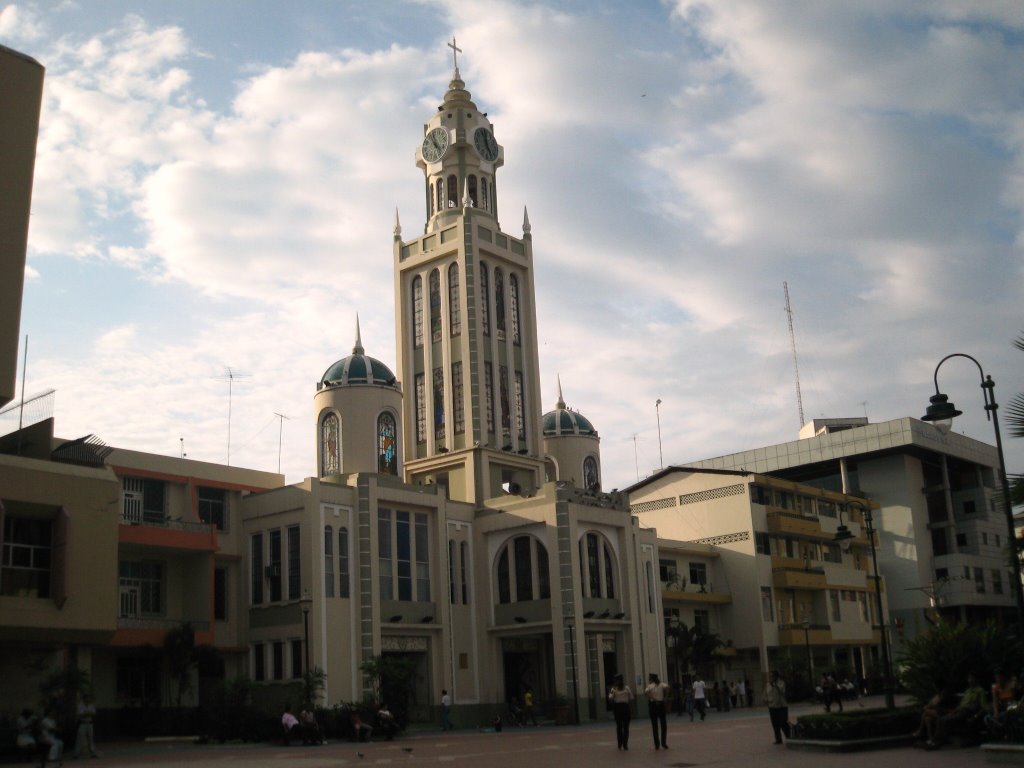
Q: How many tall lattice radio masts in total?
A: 1